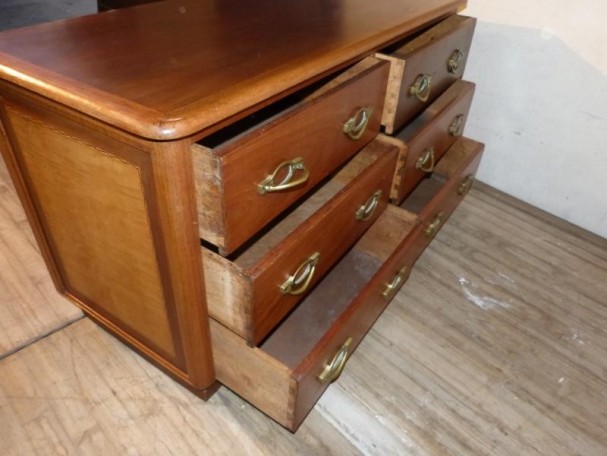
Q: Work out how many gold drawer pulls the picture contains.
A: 12